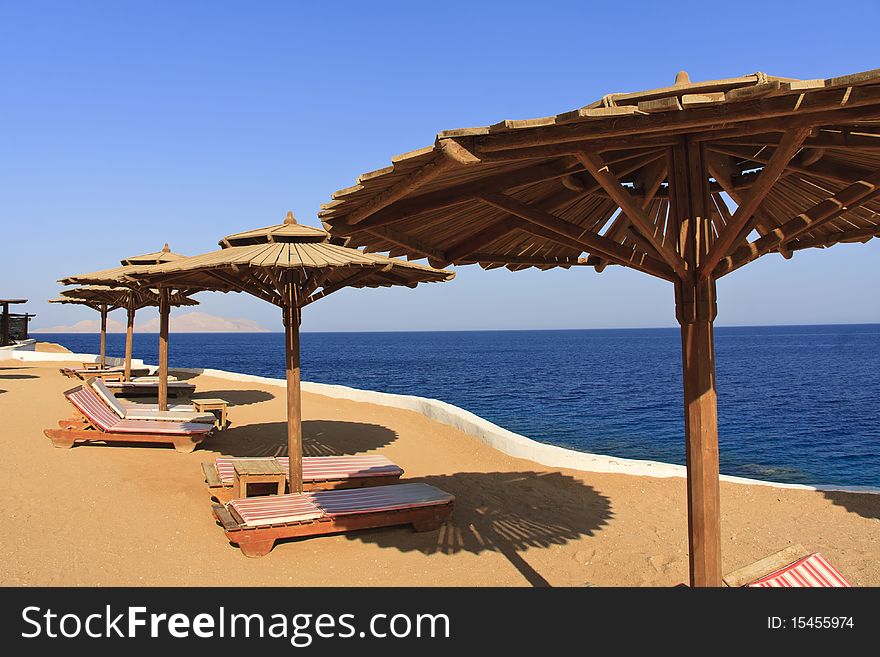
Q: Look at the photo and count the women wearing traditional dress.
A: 0